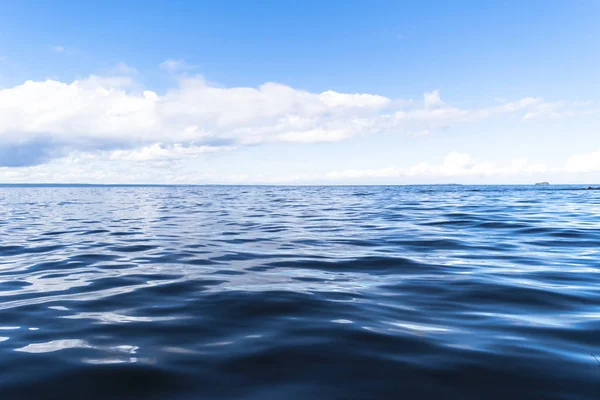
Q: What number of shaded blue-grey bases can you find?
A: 1